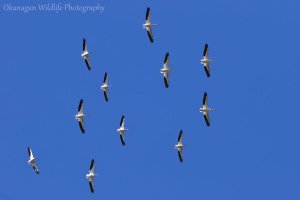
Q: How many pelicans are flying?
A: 11